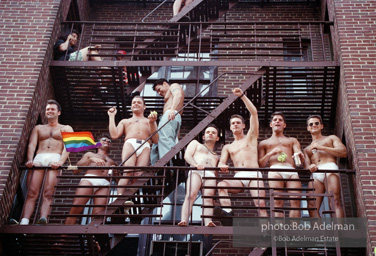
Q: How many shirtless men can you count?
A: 8